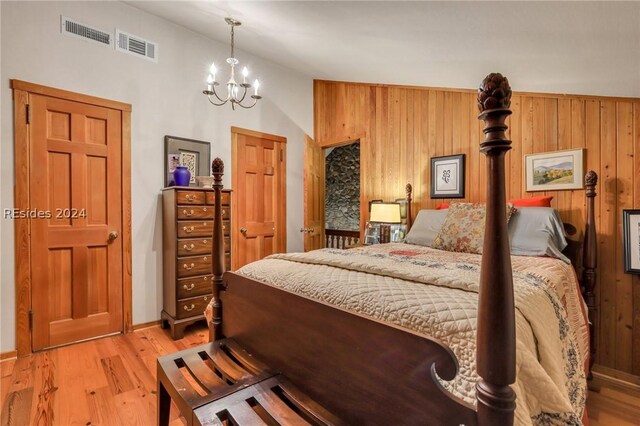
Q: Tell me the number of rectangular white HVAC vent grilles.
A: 2